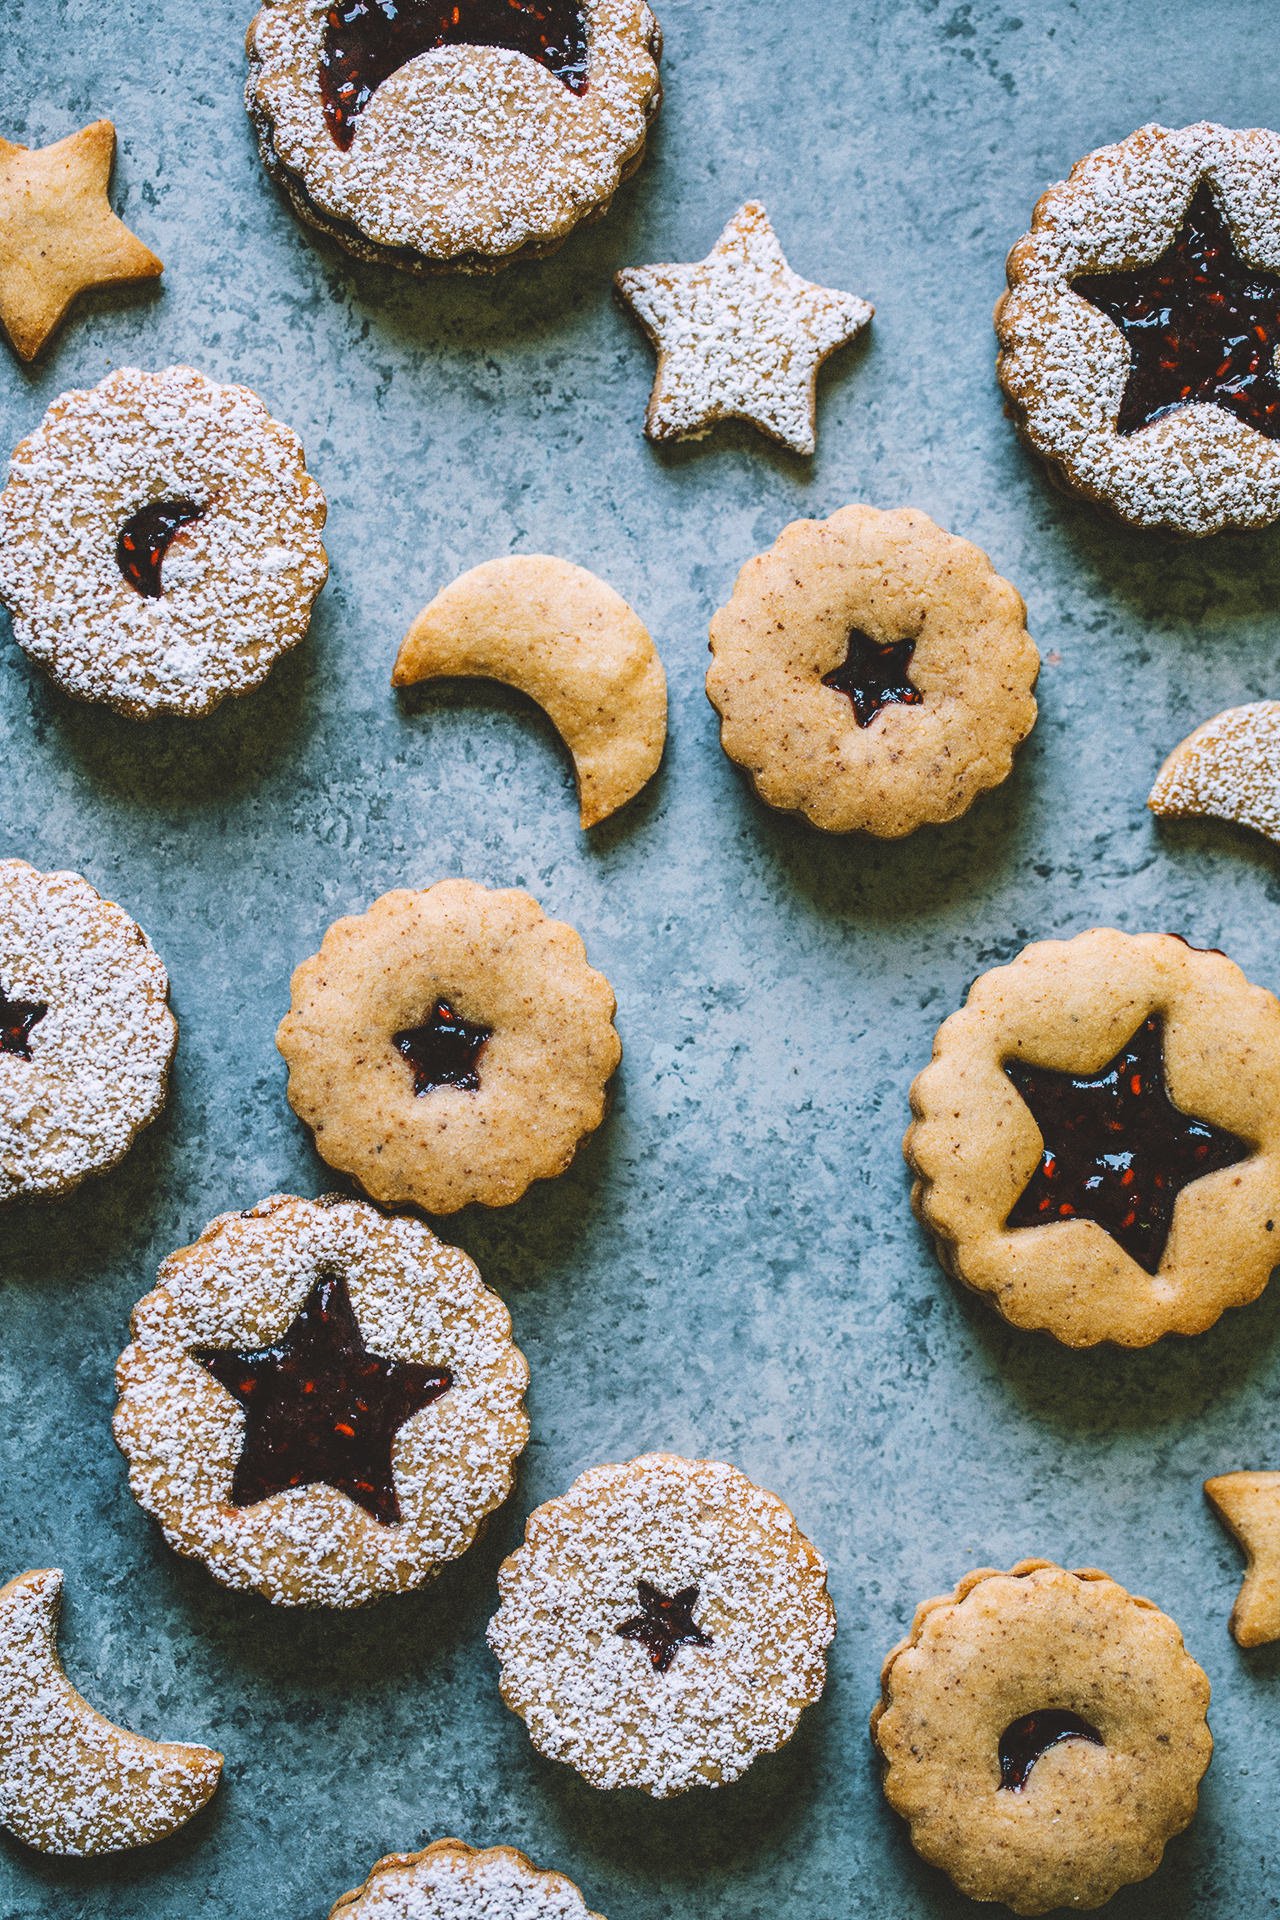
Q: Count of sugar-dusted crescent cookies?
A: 2